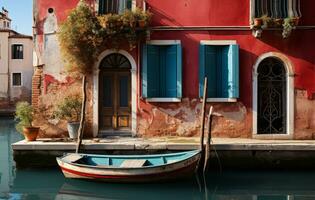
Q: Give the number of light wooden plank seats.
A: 2